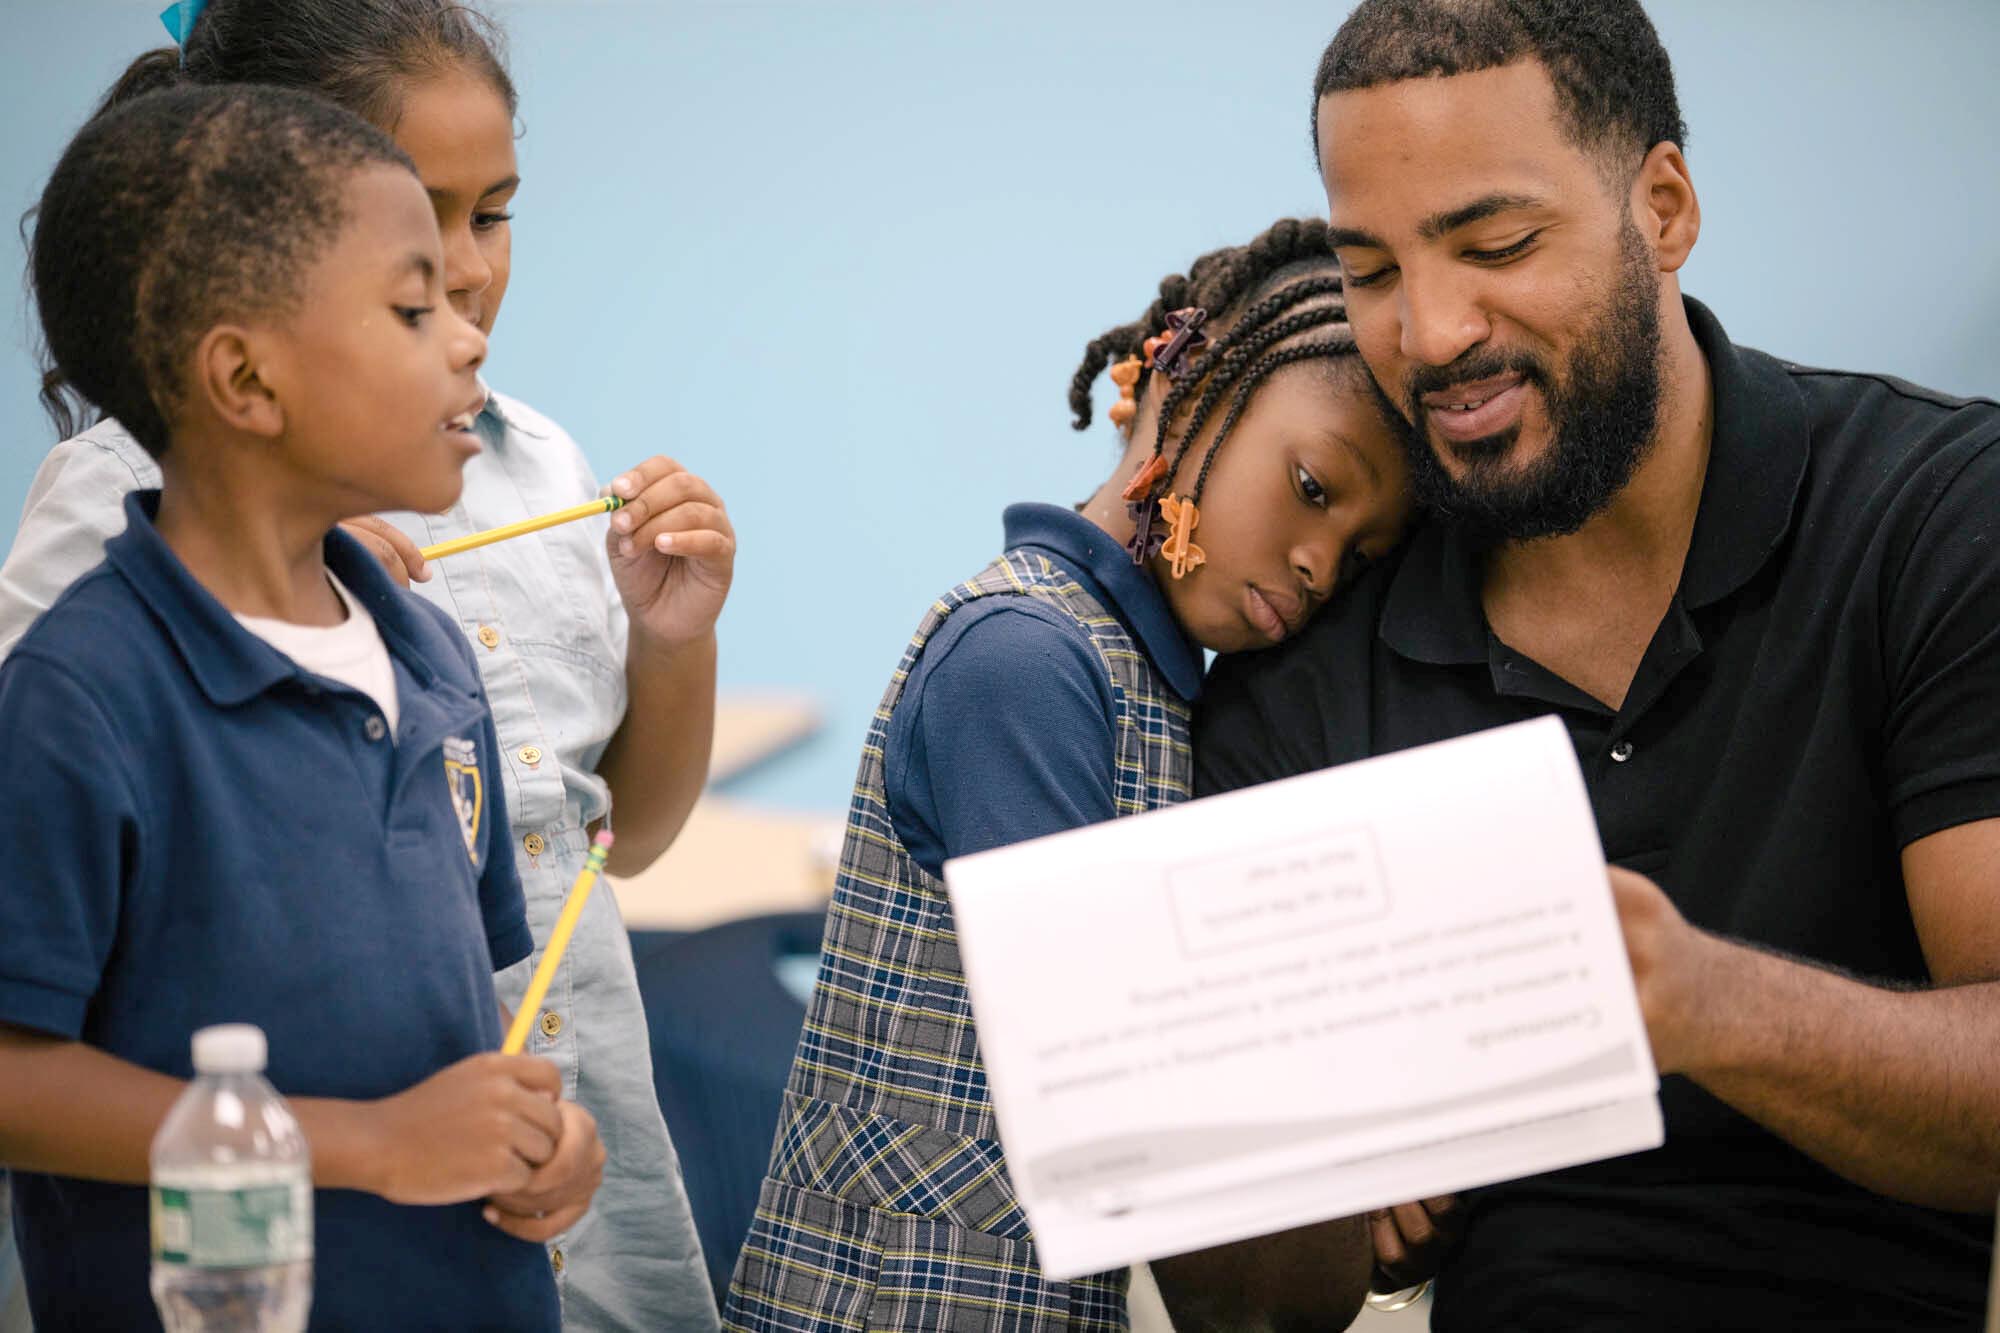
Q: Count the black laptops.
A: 0